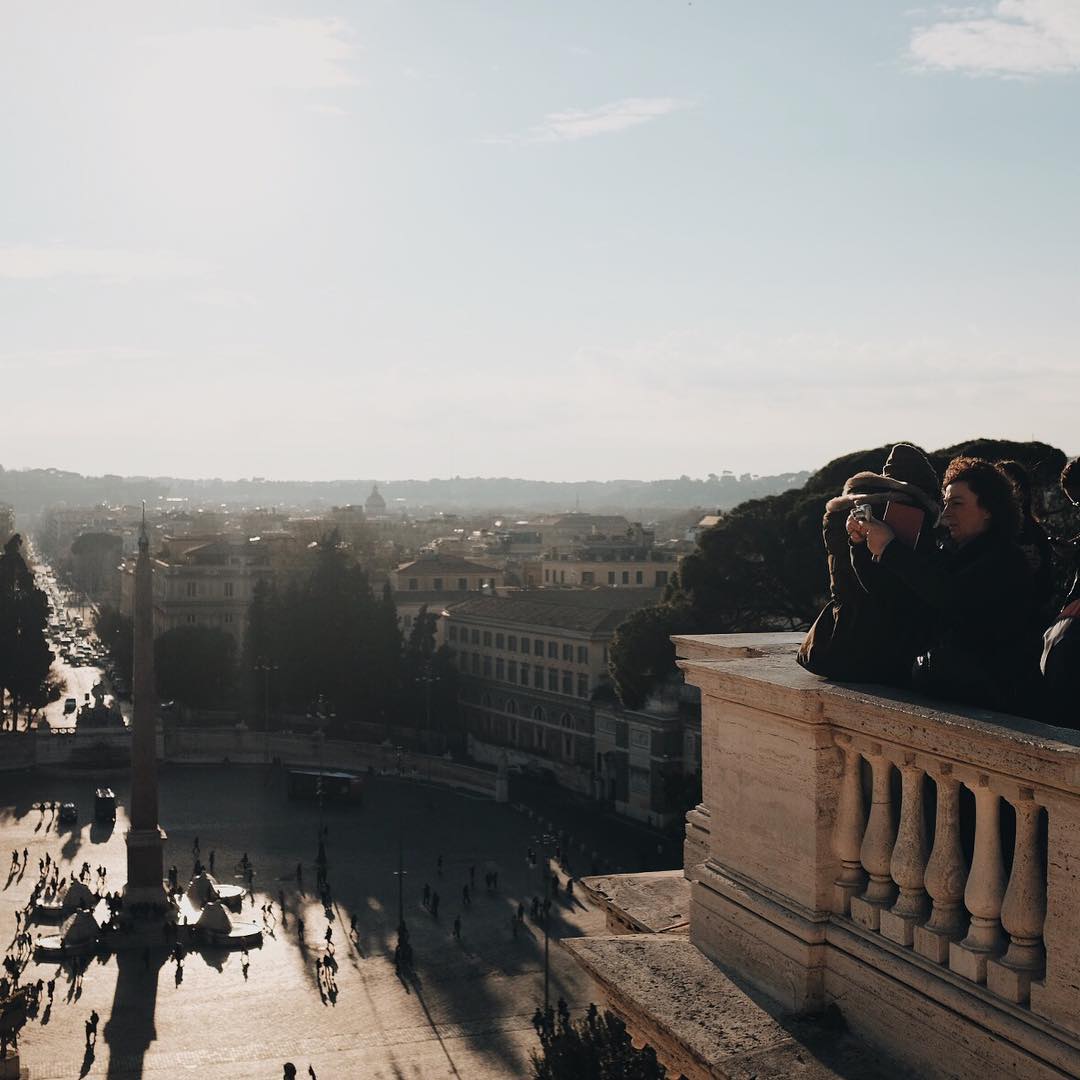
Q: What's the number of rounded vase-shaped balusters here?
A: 6